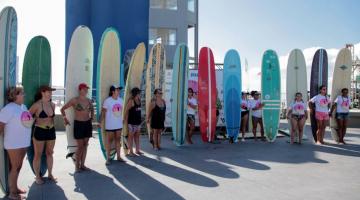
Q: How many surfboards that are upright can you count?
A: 13